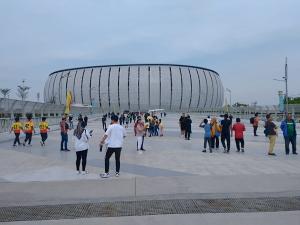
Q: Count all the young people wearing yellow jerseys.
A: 3